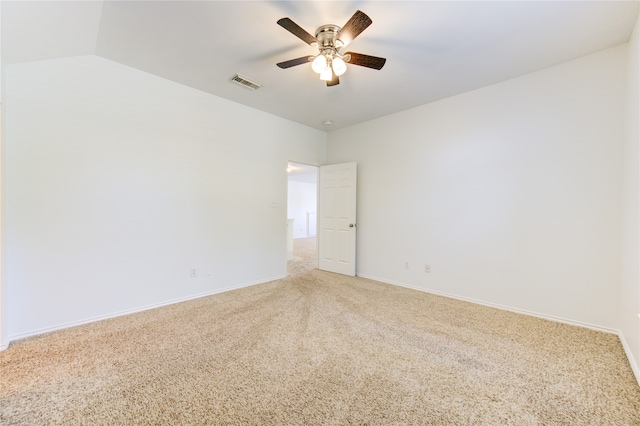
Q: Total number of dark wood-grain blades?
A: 5